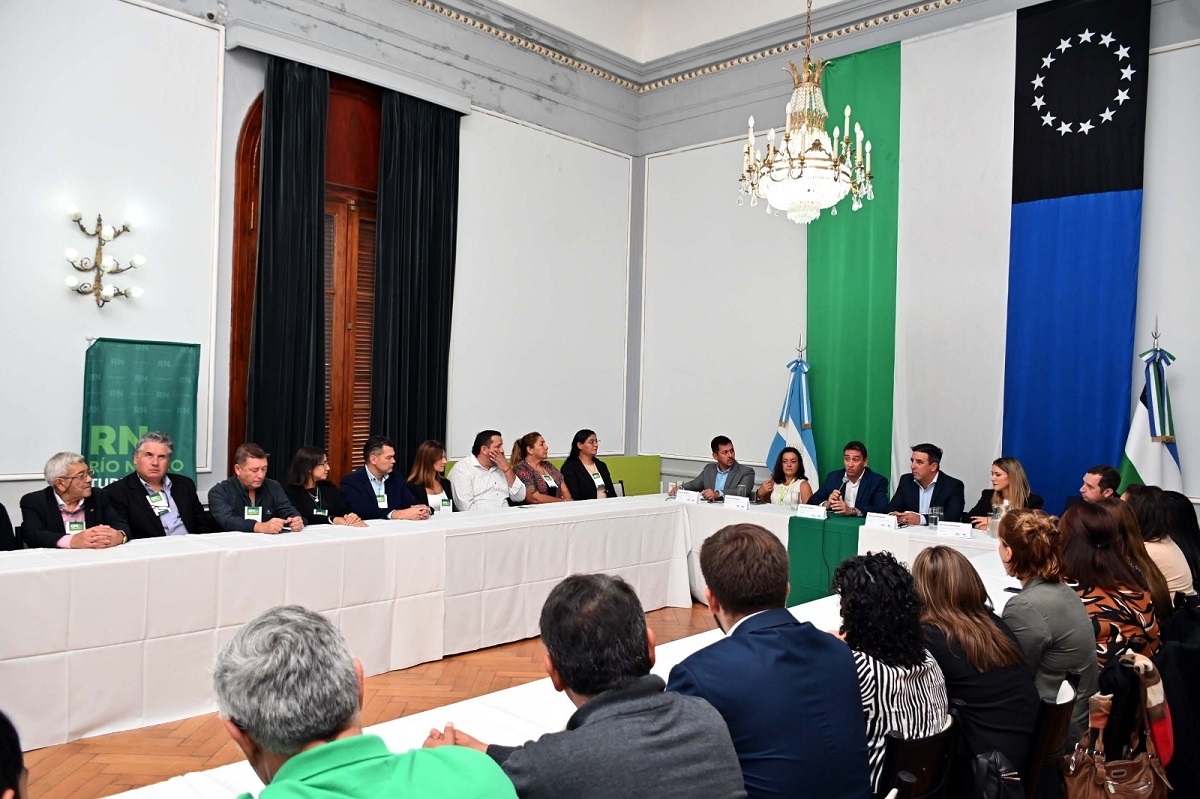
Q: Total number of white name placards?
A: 5